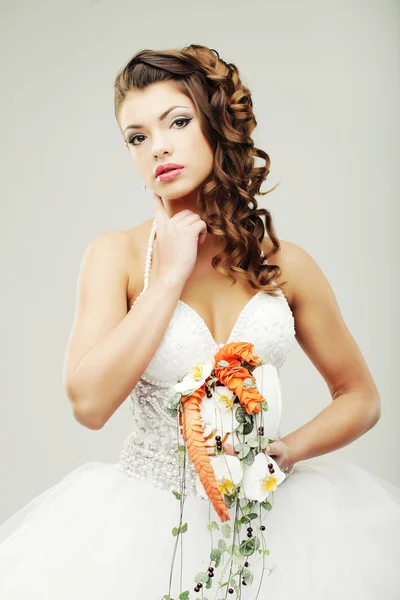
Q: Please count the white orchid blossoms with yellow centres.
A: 4